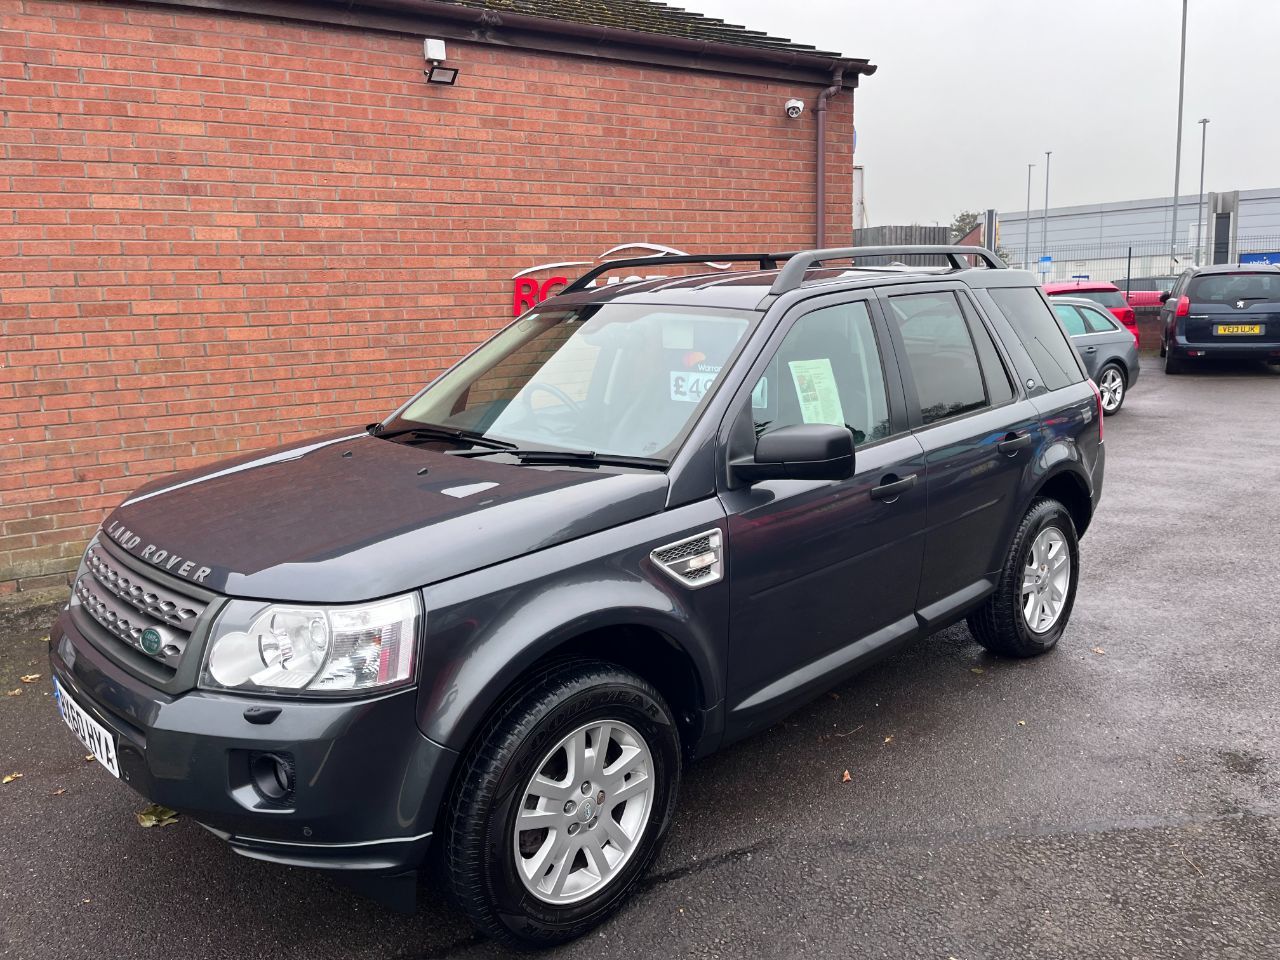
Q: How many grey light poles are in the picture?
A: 4